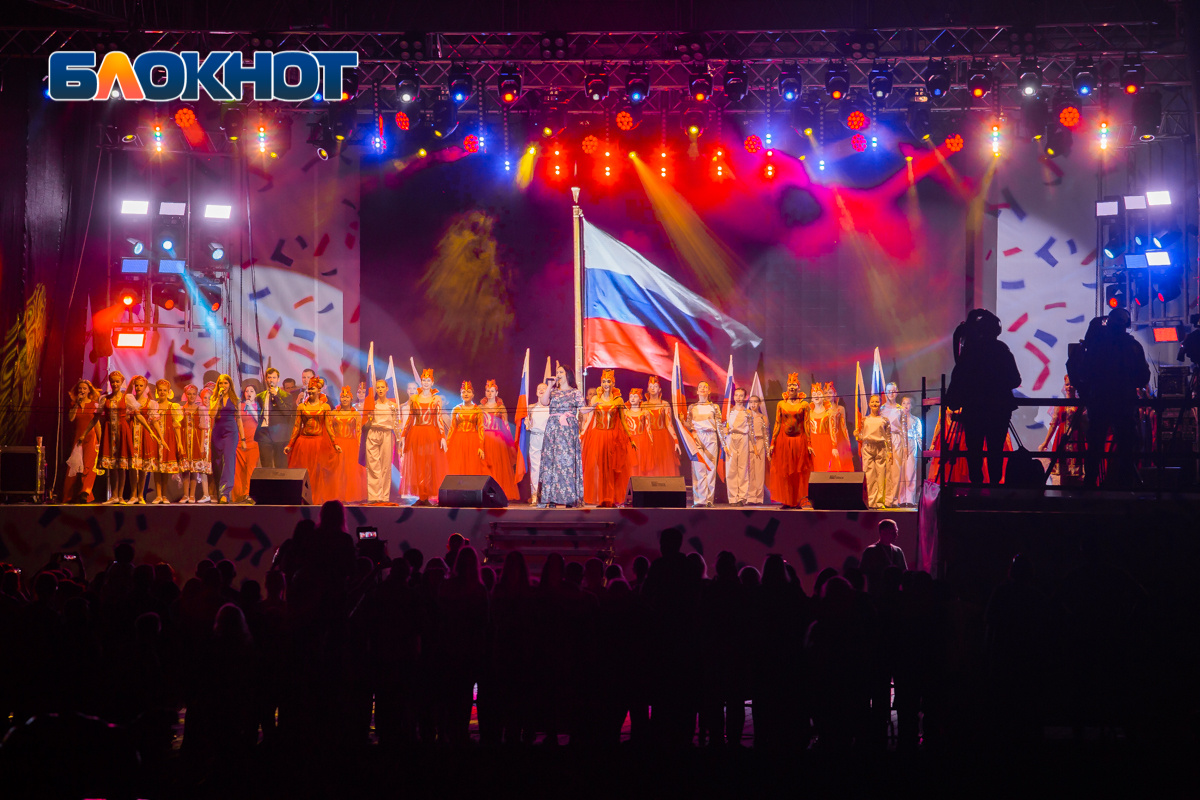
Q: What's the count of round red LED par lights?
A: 10